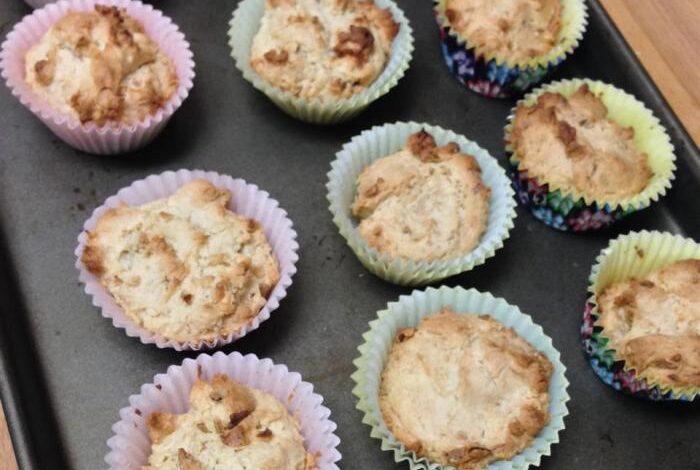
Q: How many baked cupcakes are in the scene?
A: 9